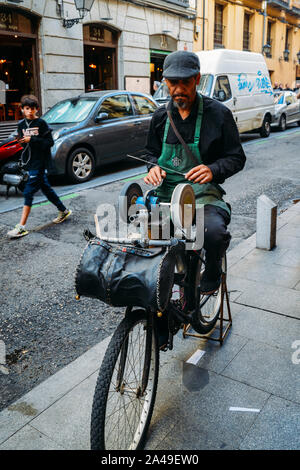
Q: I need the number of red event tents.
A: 0